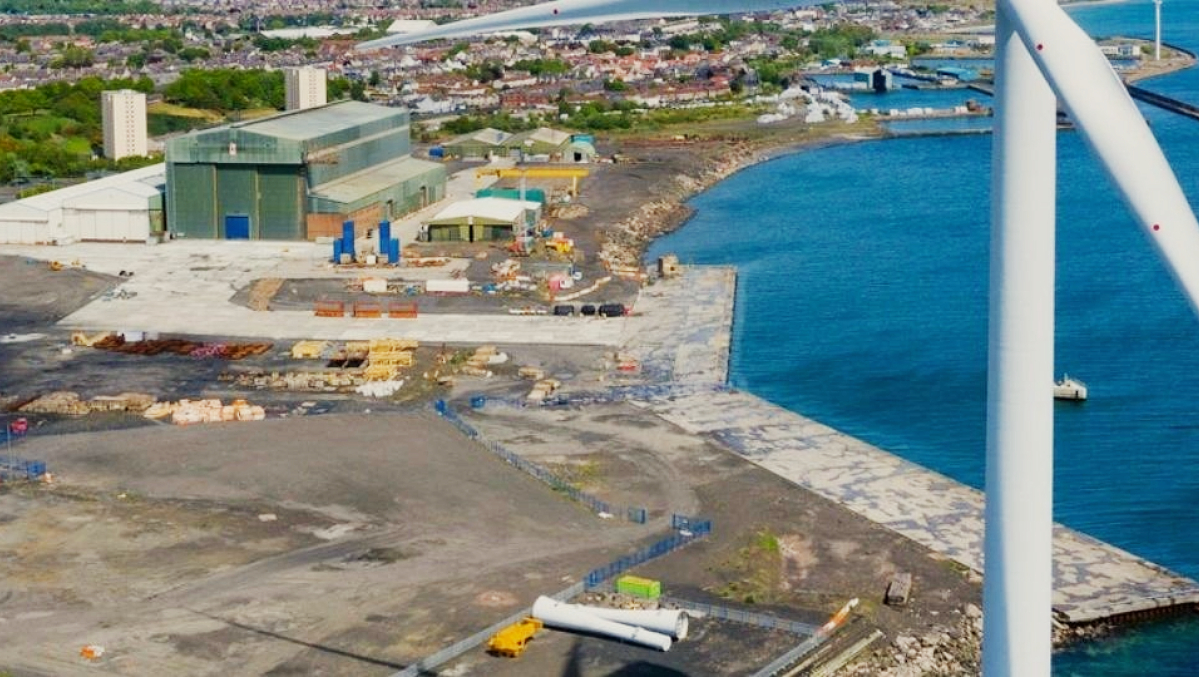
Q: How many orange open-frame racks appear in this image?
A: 3